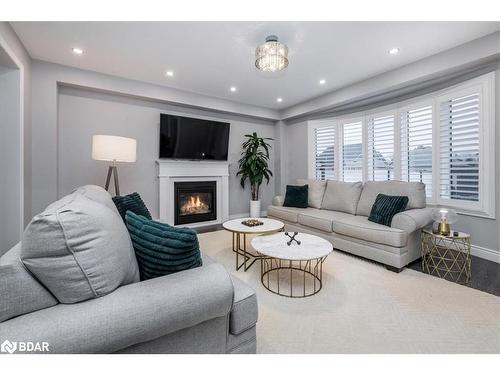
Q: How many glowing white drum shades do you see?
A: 1